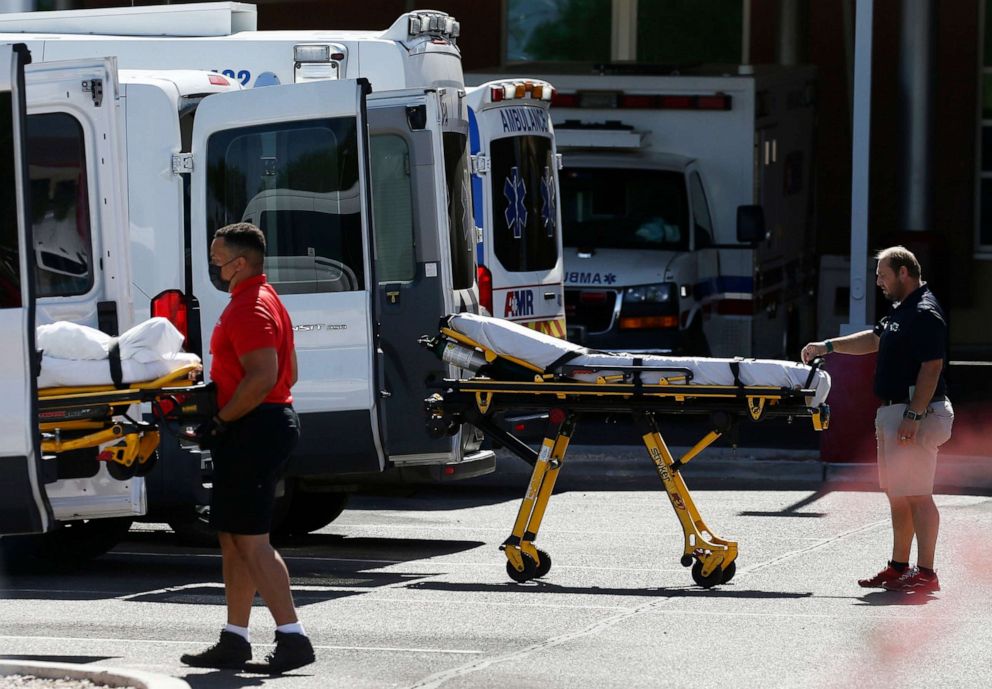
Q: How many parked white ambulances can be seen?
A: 5